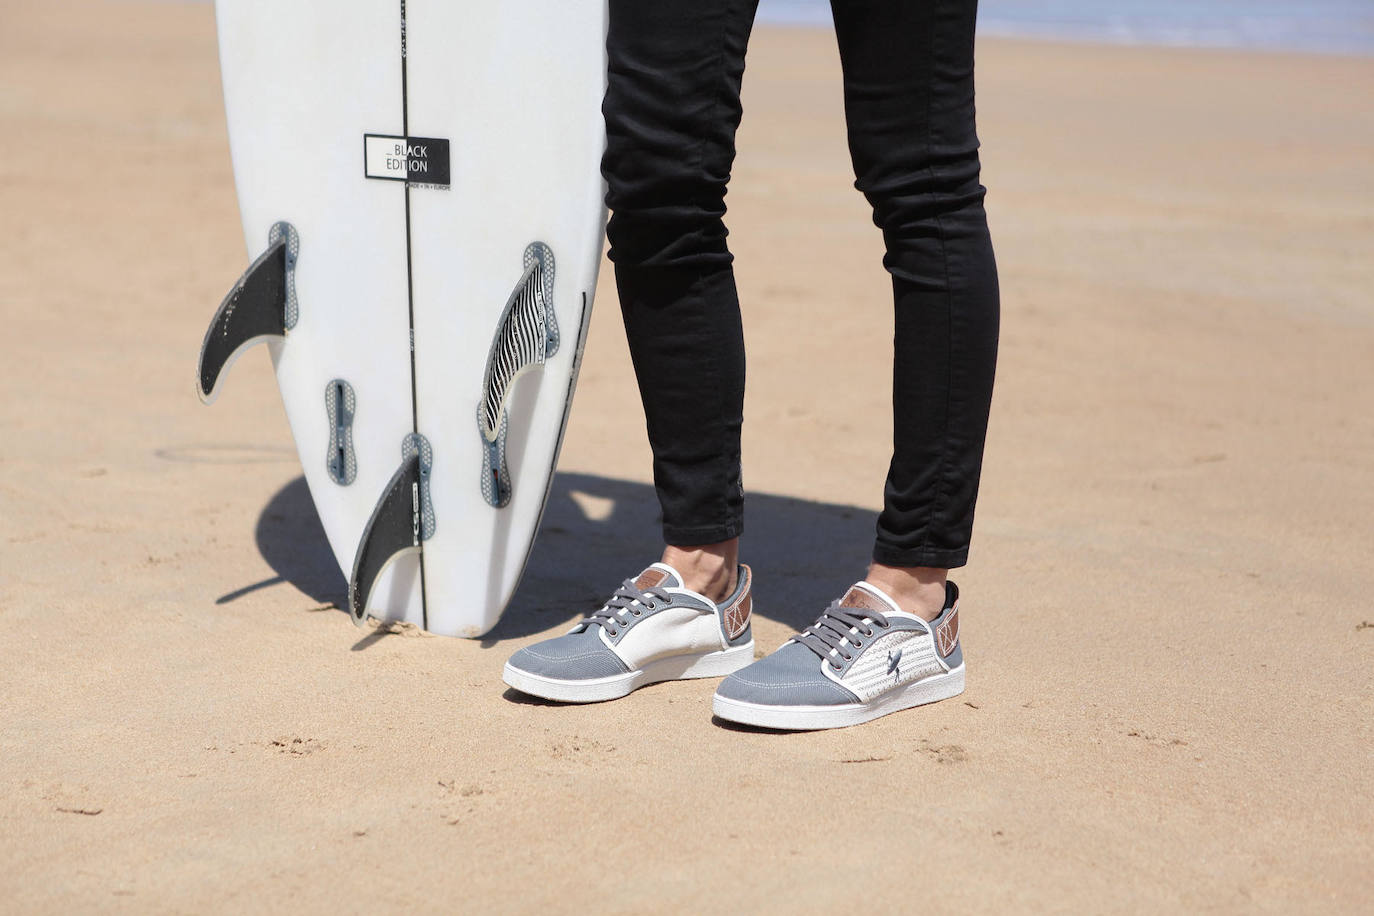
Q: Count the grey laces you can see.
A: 2